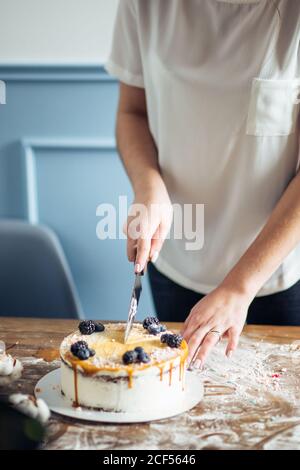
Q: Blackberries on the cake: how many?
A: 4